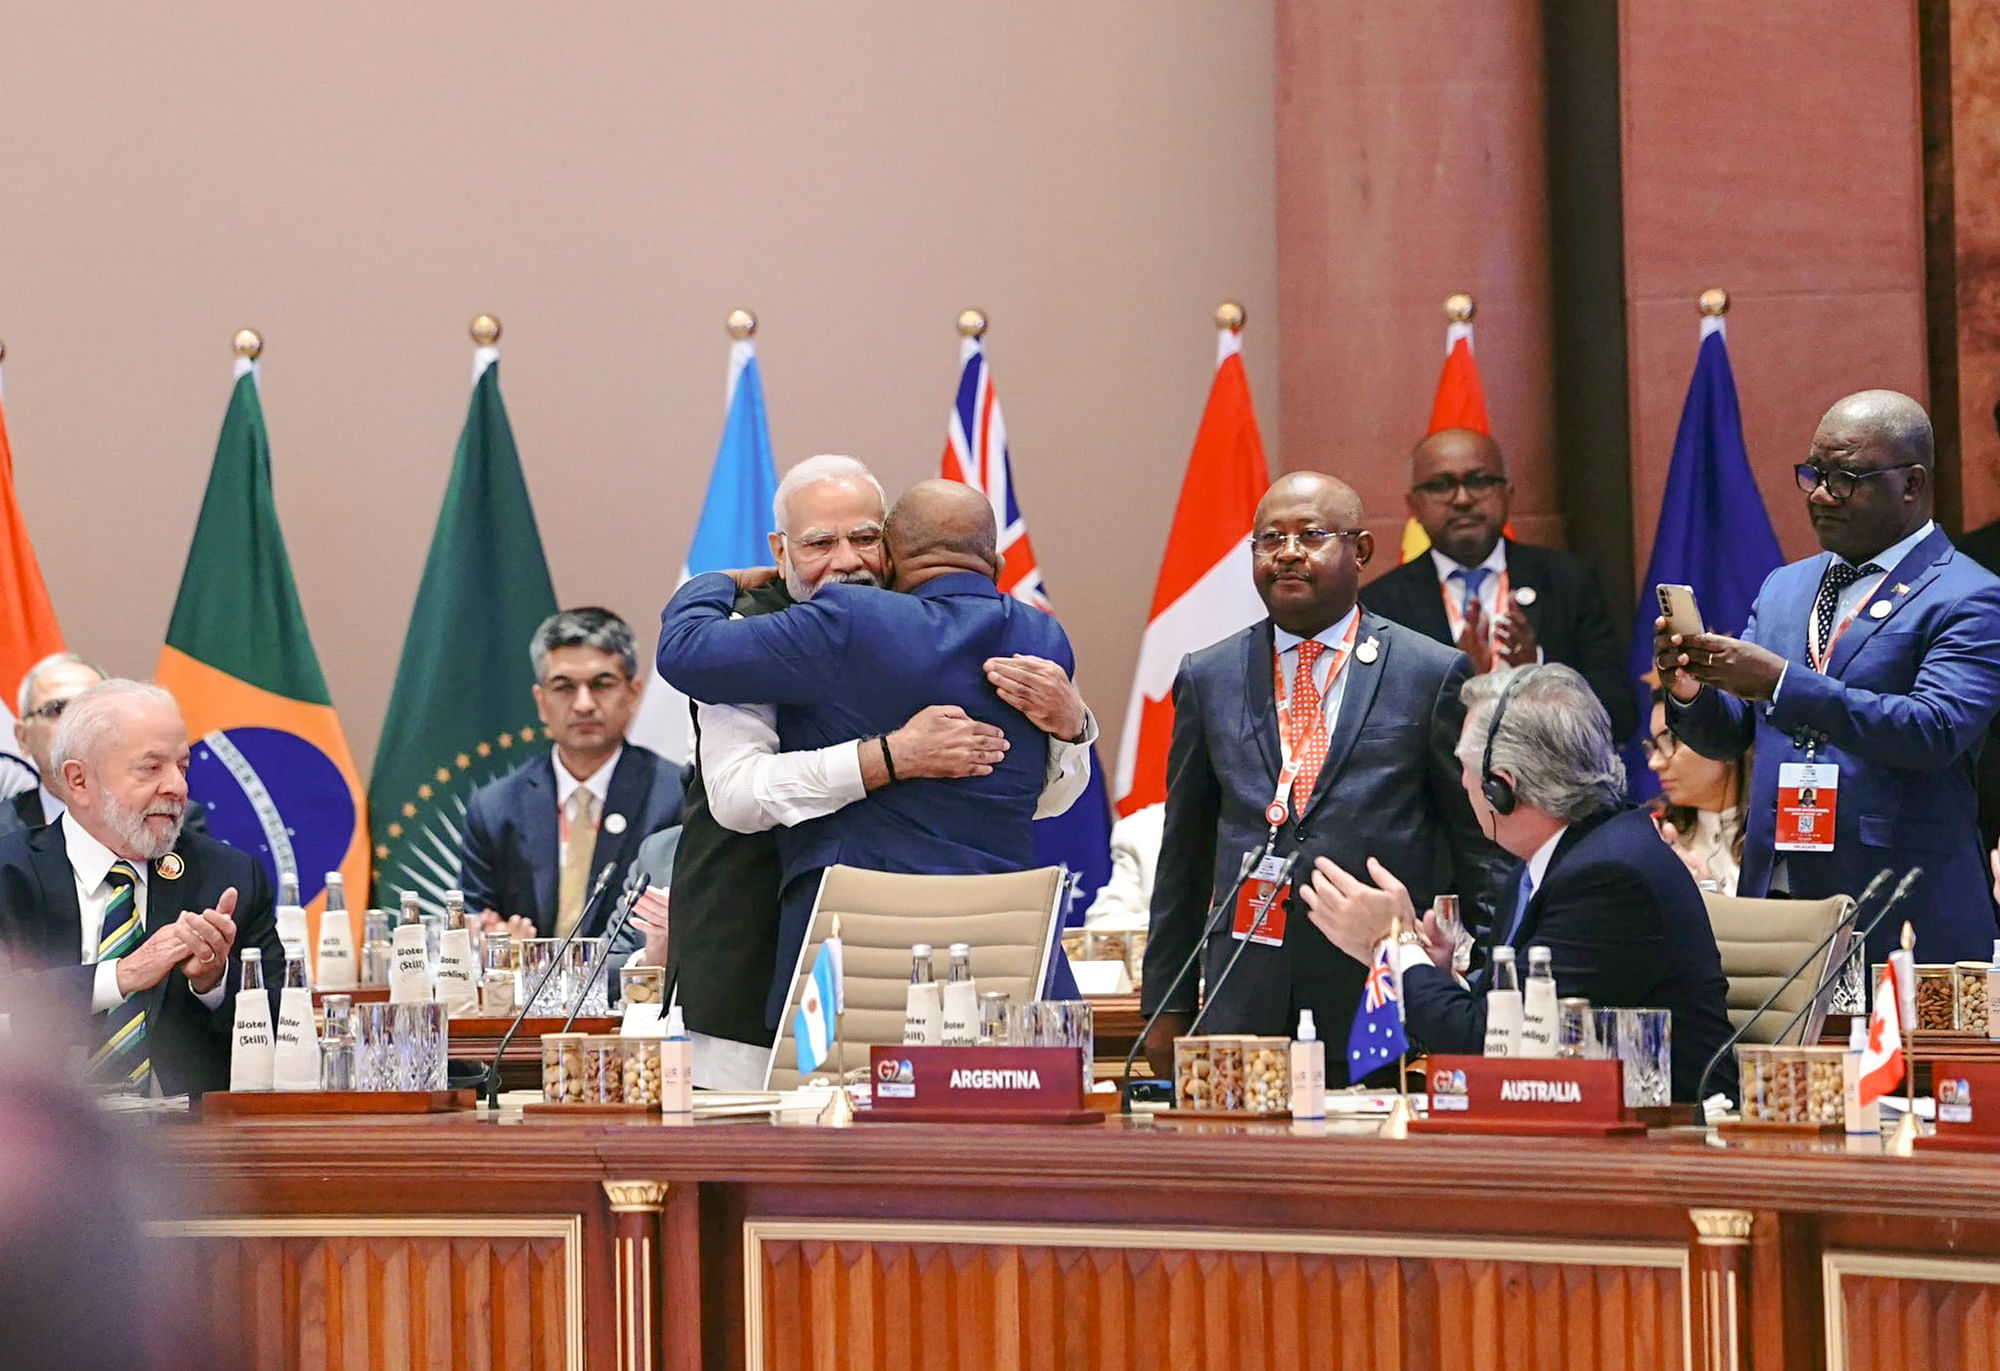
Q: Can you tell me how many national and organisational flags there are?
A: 11